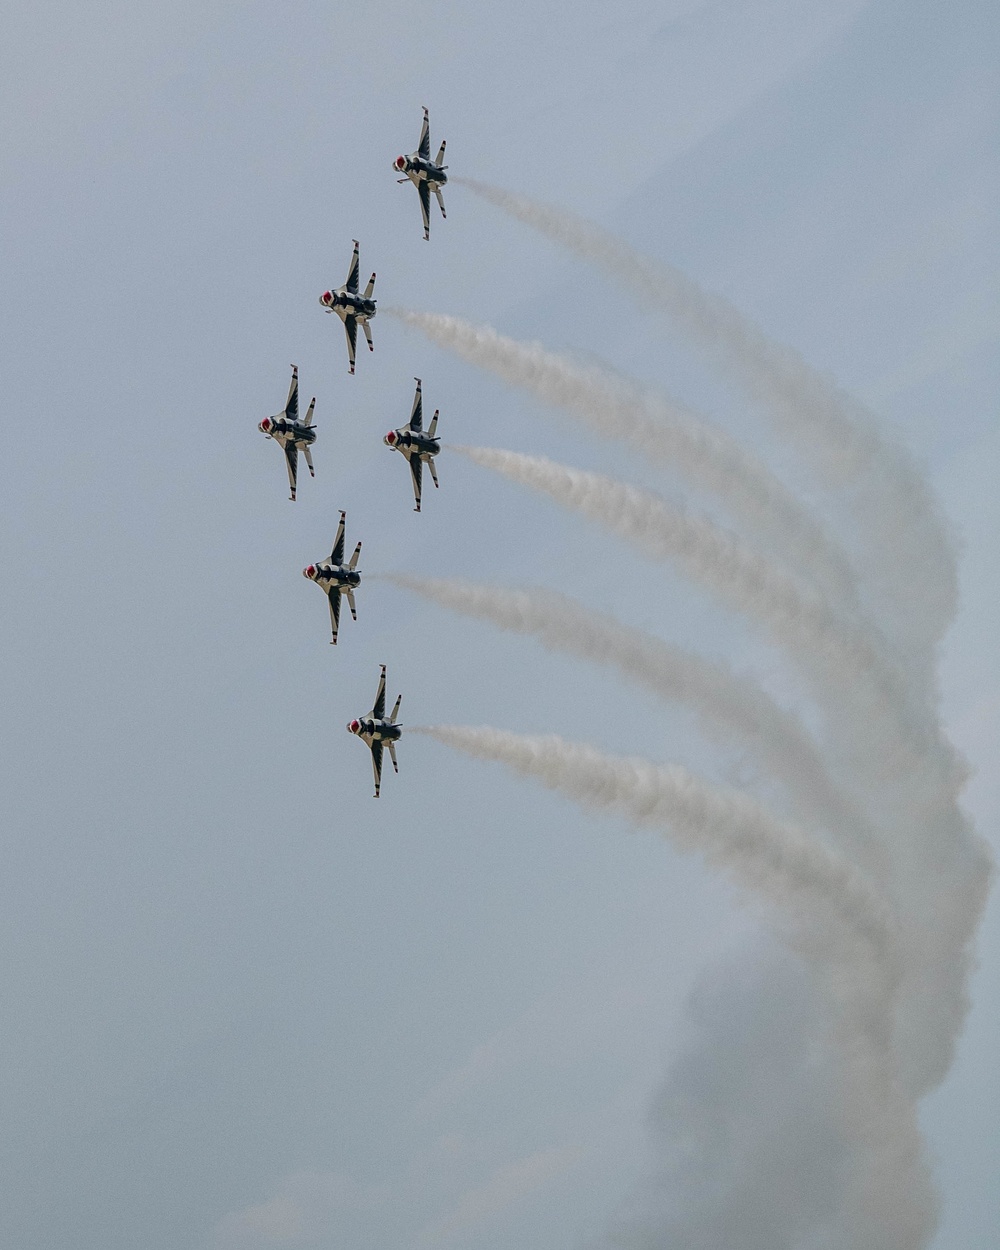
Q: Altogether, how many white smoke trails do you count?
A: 5